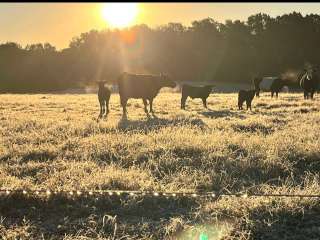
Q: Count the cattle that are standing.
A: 6